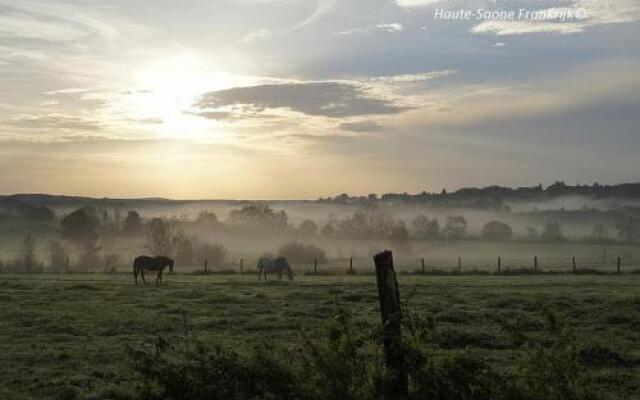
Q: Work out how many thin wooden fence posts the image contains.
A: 10